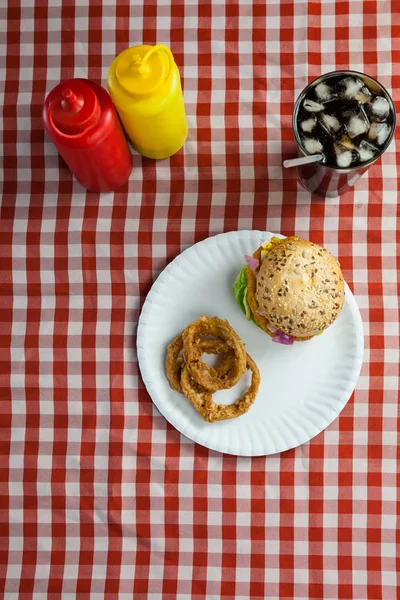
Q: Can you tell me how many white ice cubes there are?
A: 11